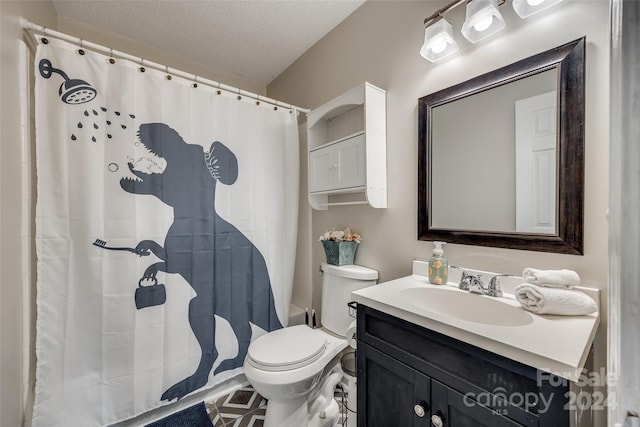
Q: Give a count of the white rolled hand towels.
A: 2